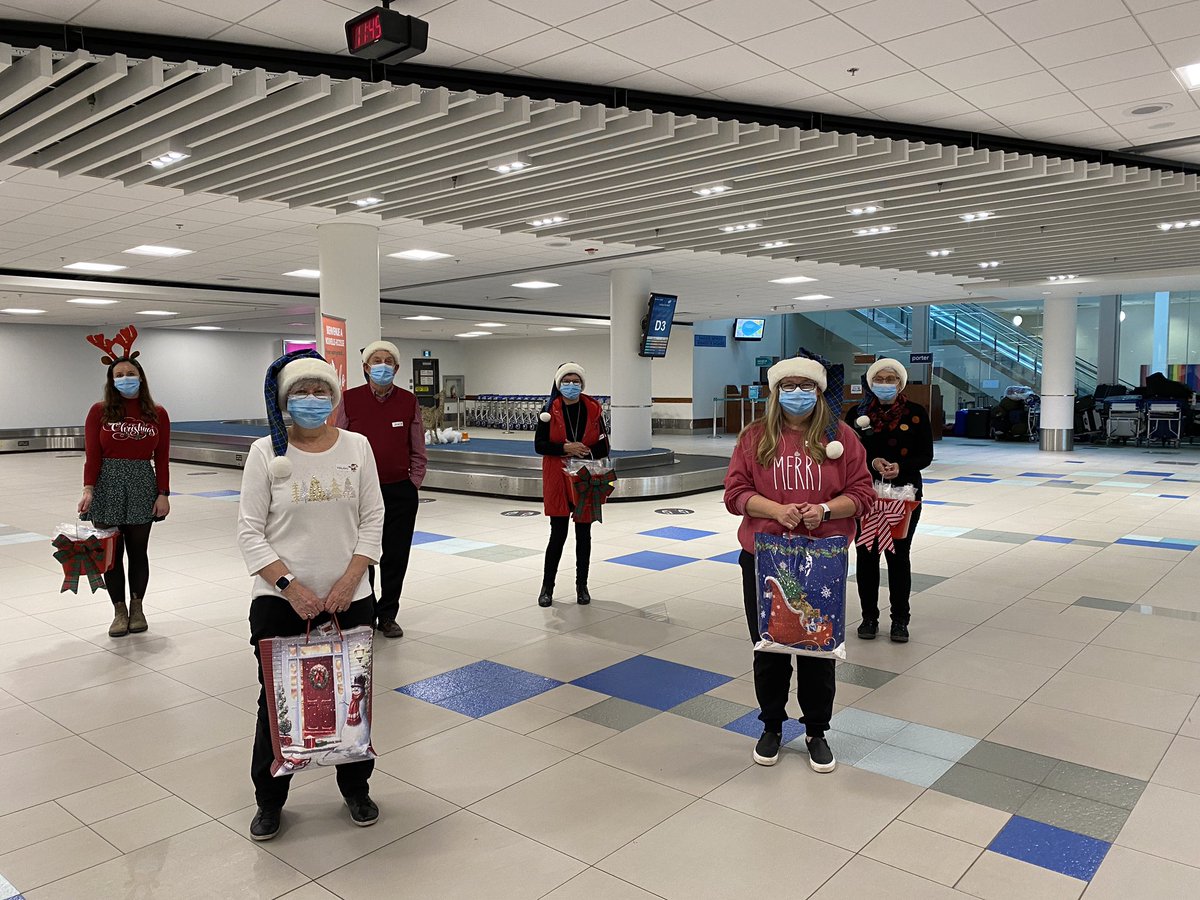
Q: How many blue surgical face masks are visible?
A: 6